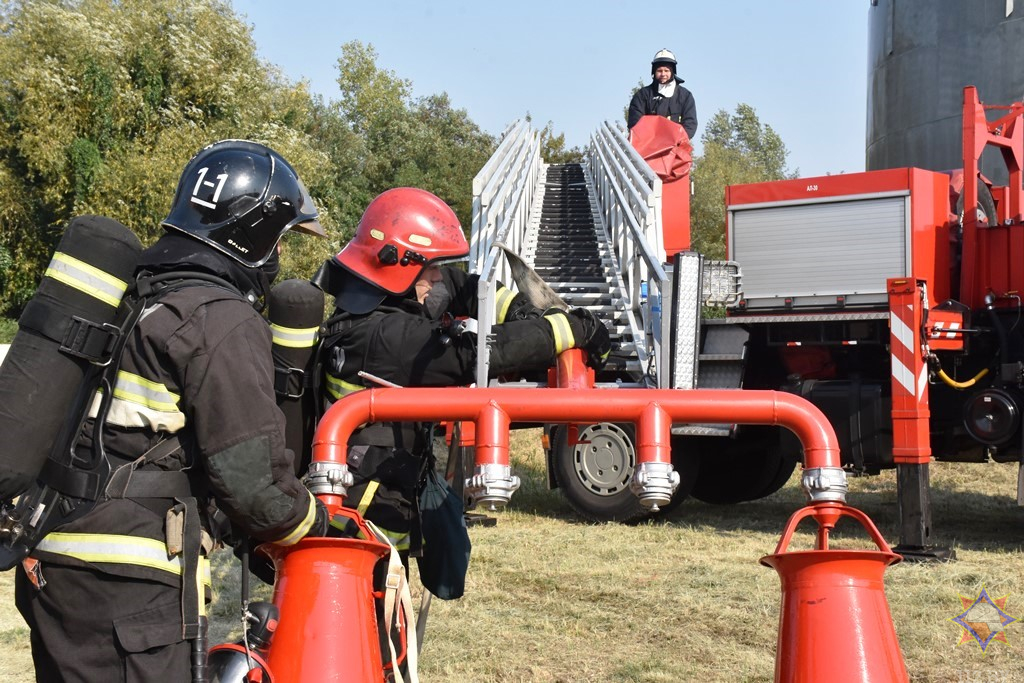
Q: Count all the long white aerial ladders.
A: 1